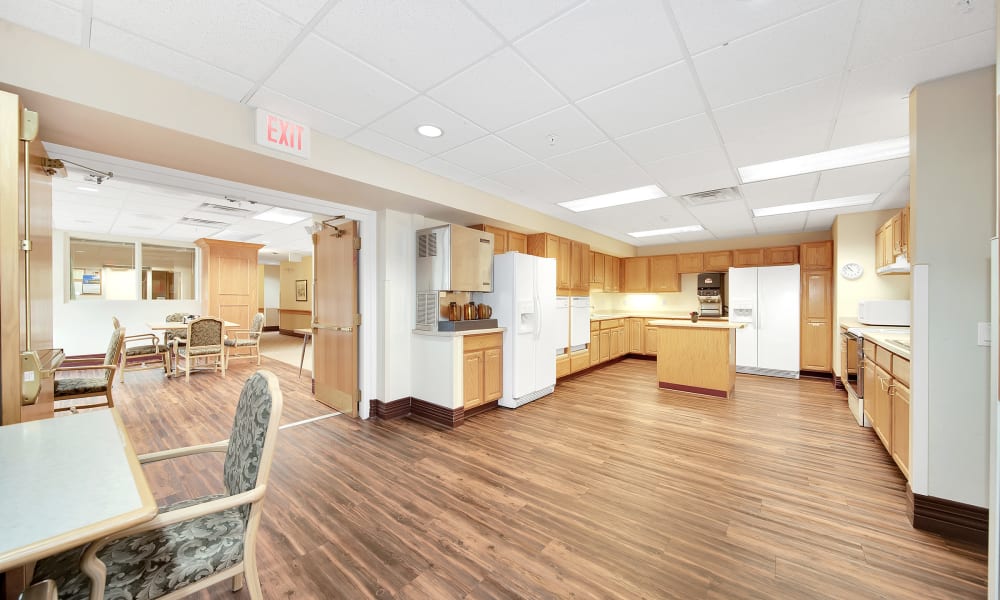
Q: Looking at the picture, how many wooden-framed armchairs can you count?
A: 6